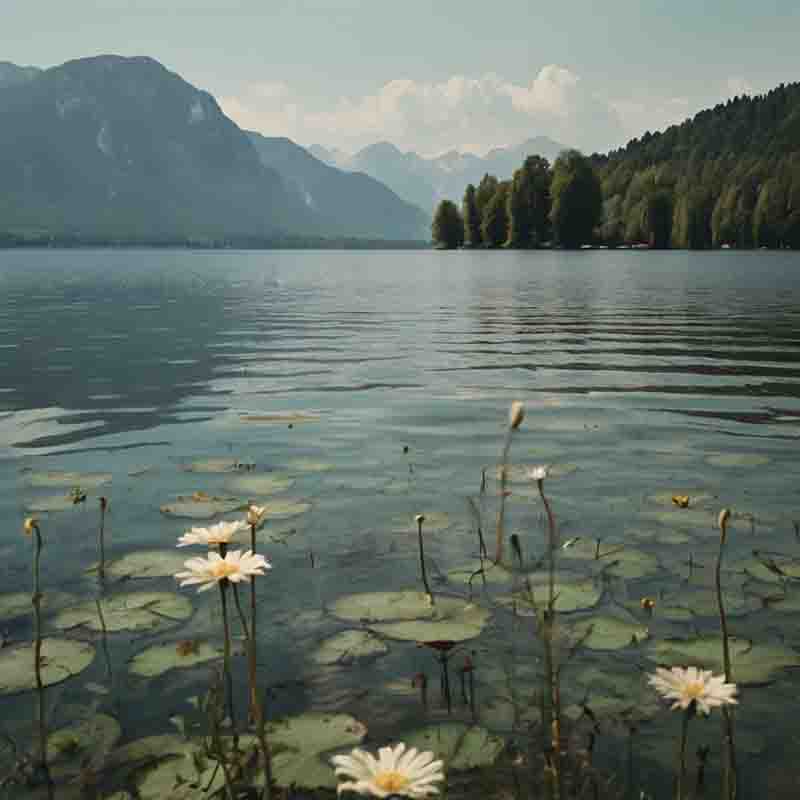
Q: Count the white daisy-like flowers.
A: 4